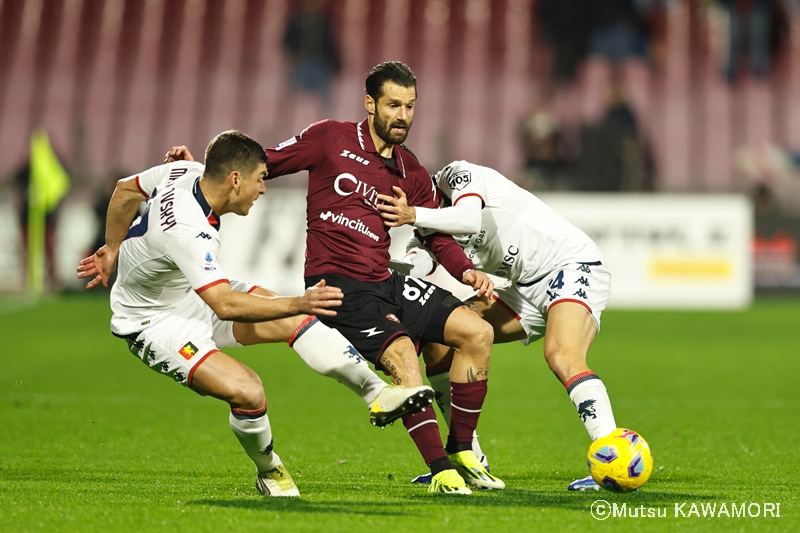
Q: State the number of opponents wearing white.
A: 2